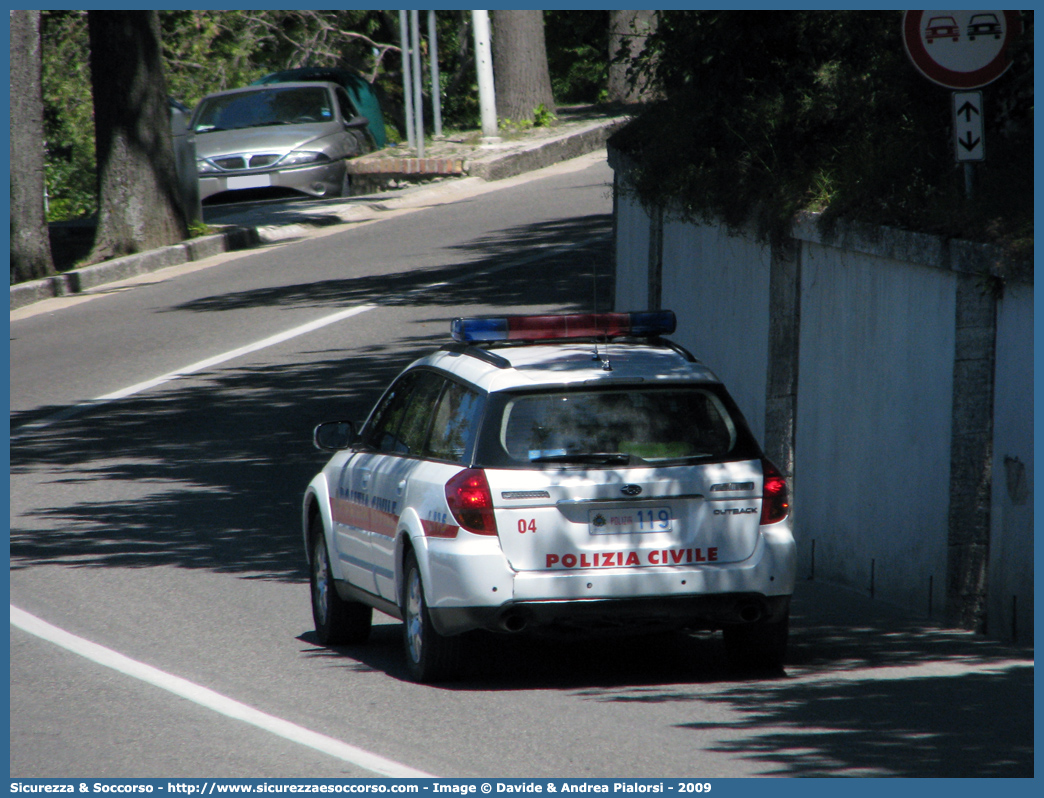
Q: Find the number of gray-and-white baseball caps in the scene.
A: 0